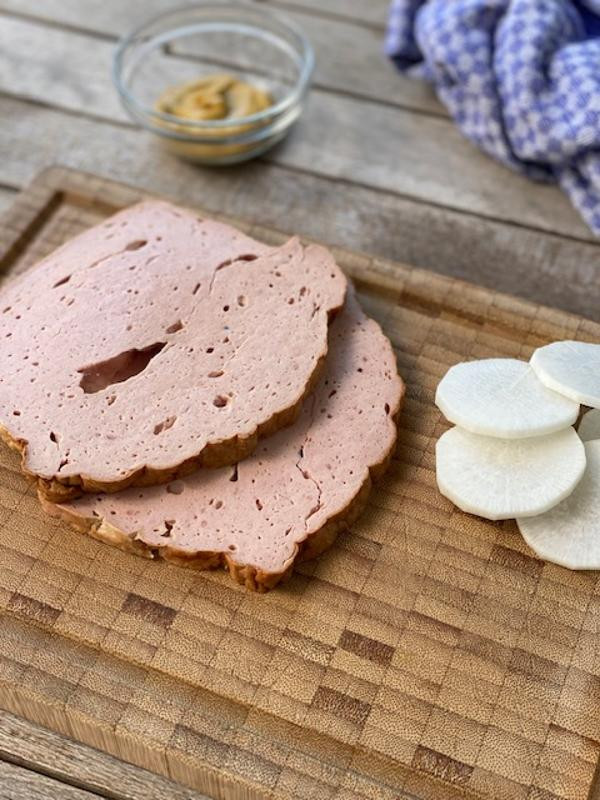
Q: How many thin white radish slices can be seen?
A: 5